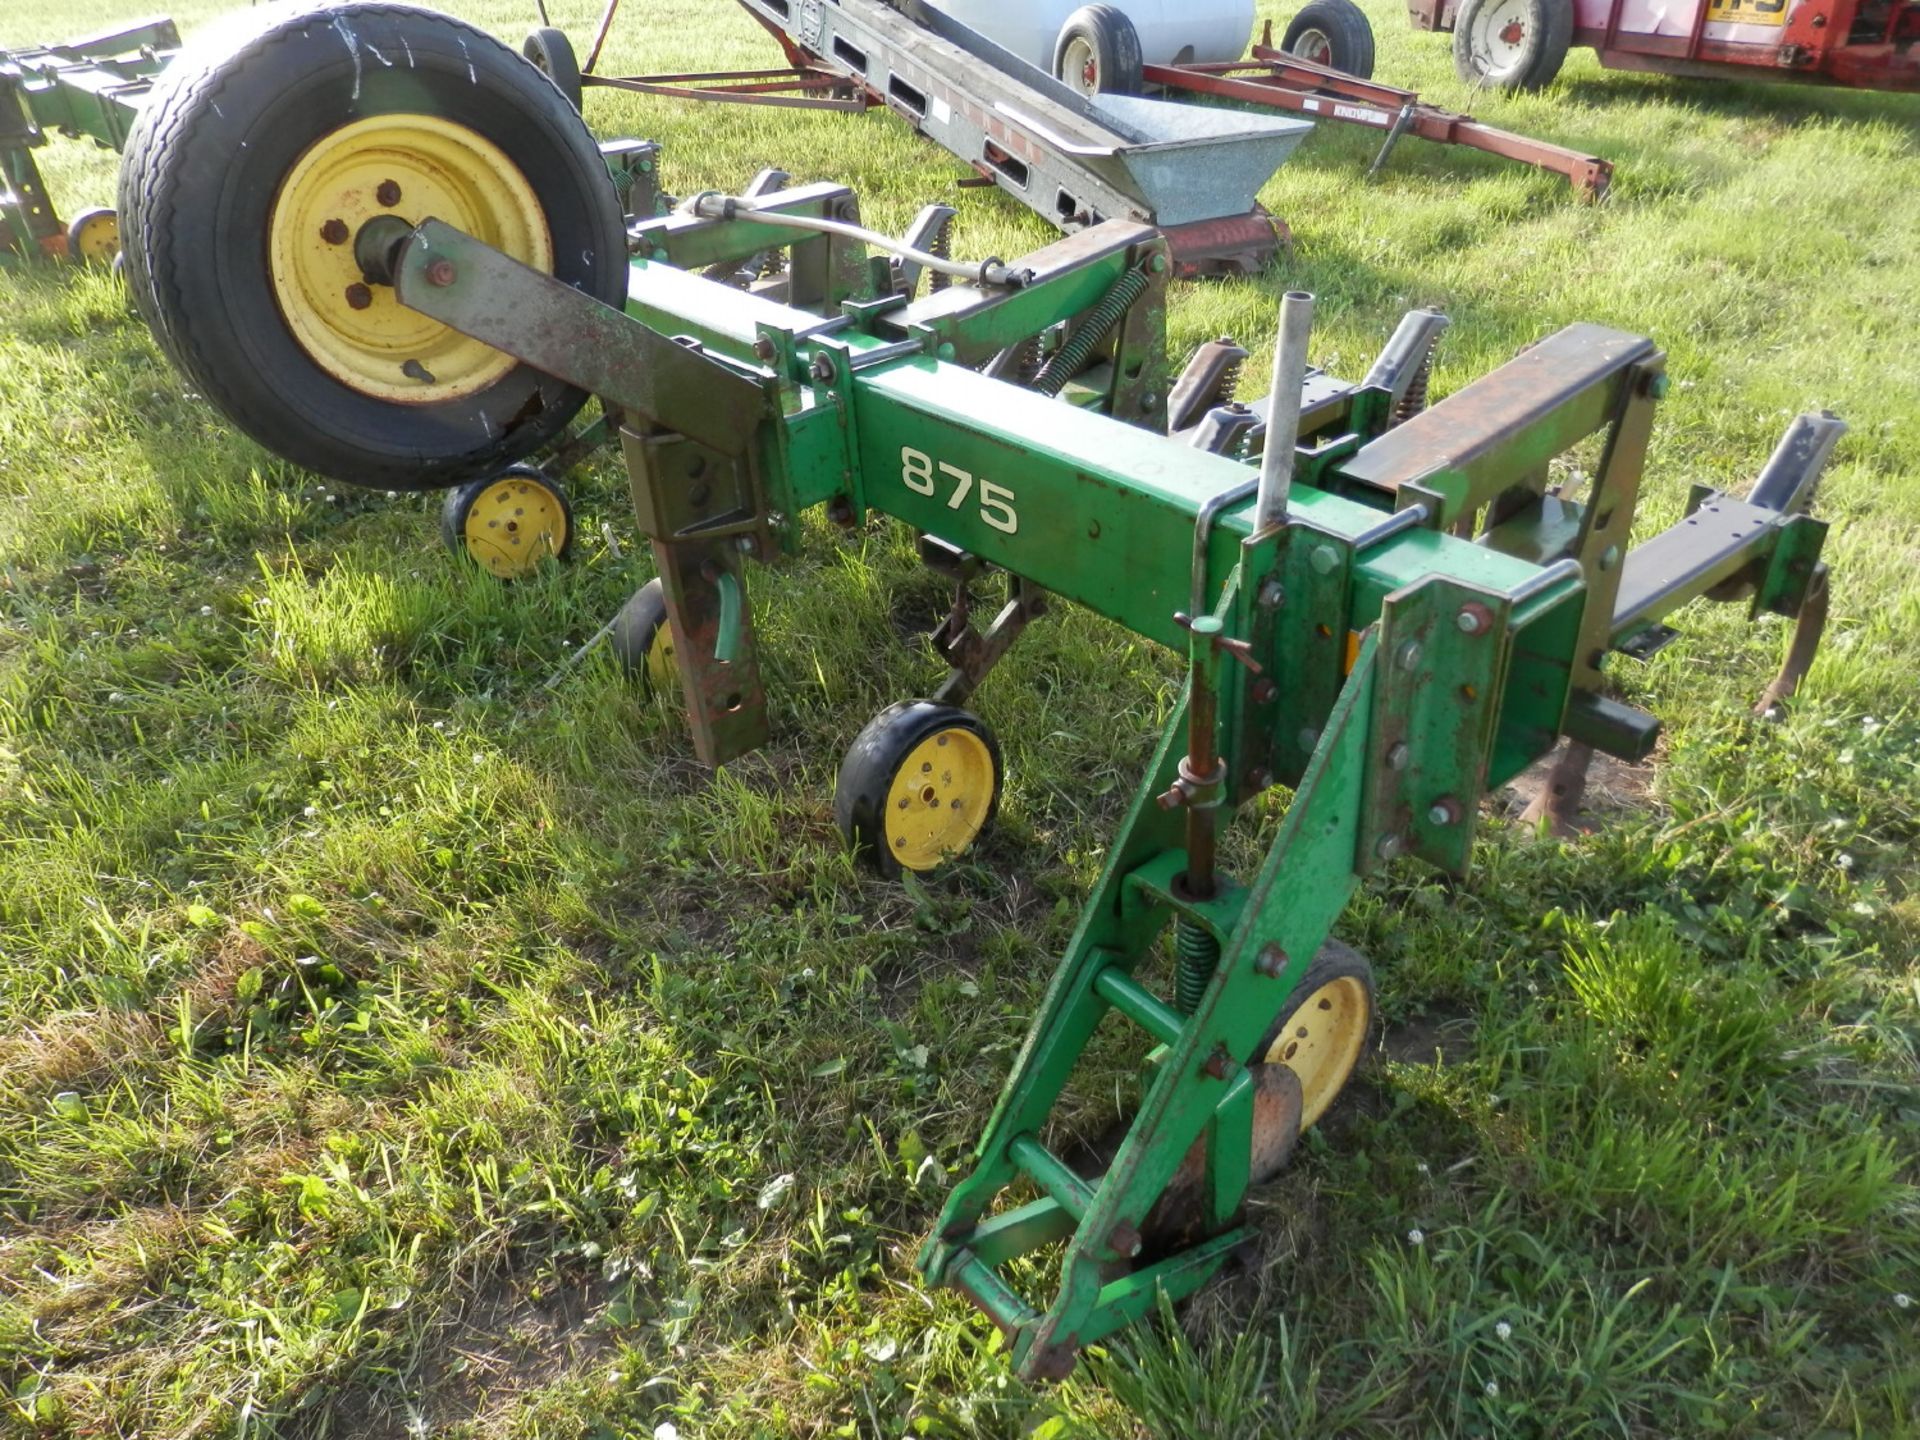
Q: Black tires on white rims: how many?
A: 3